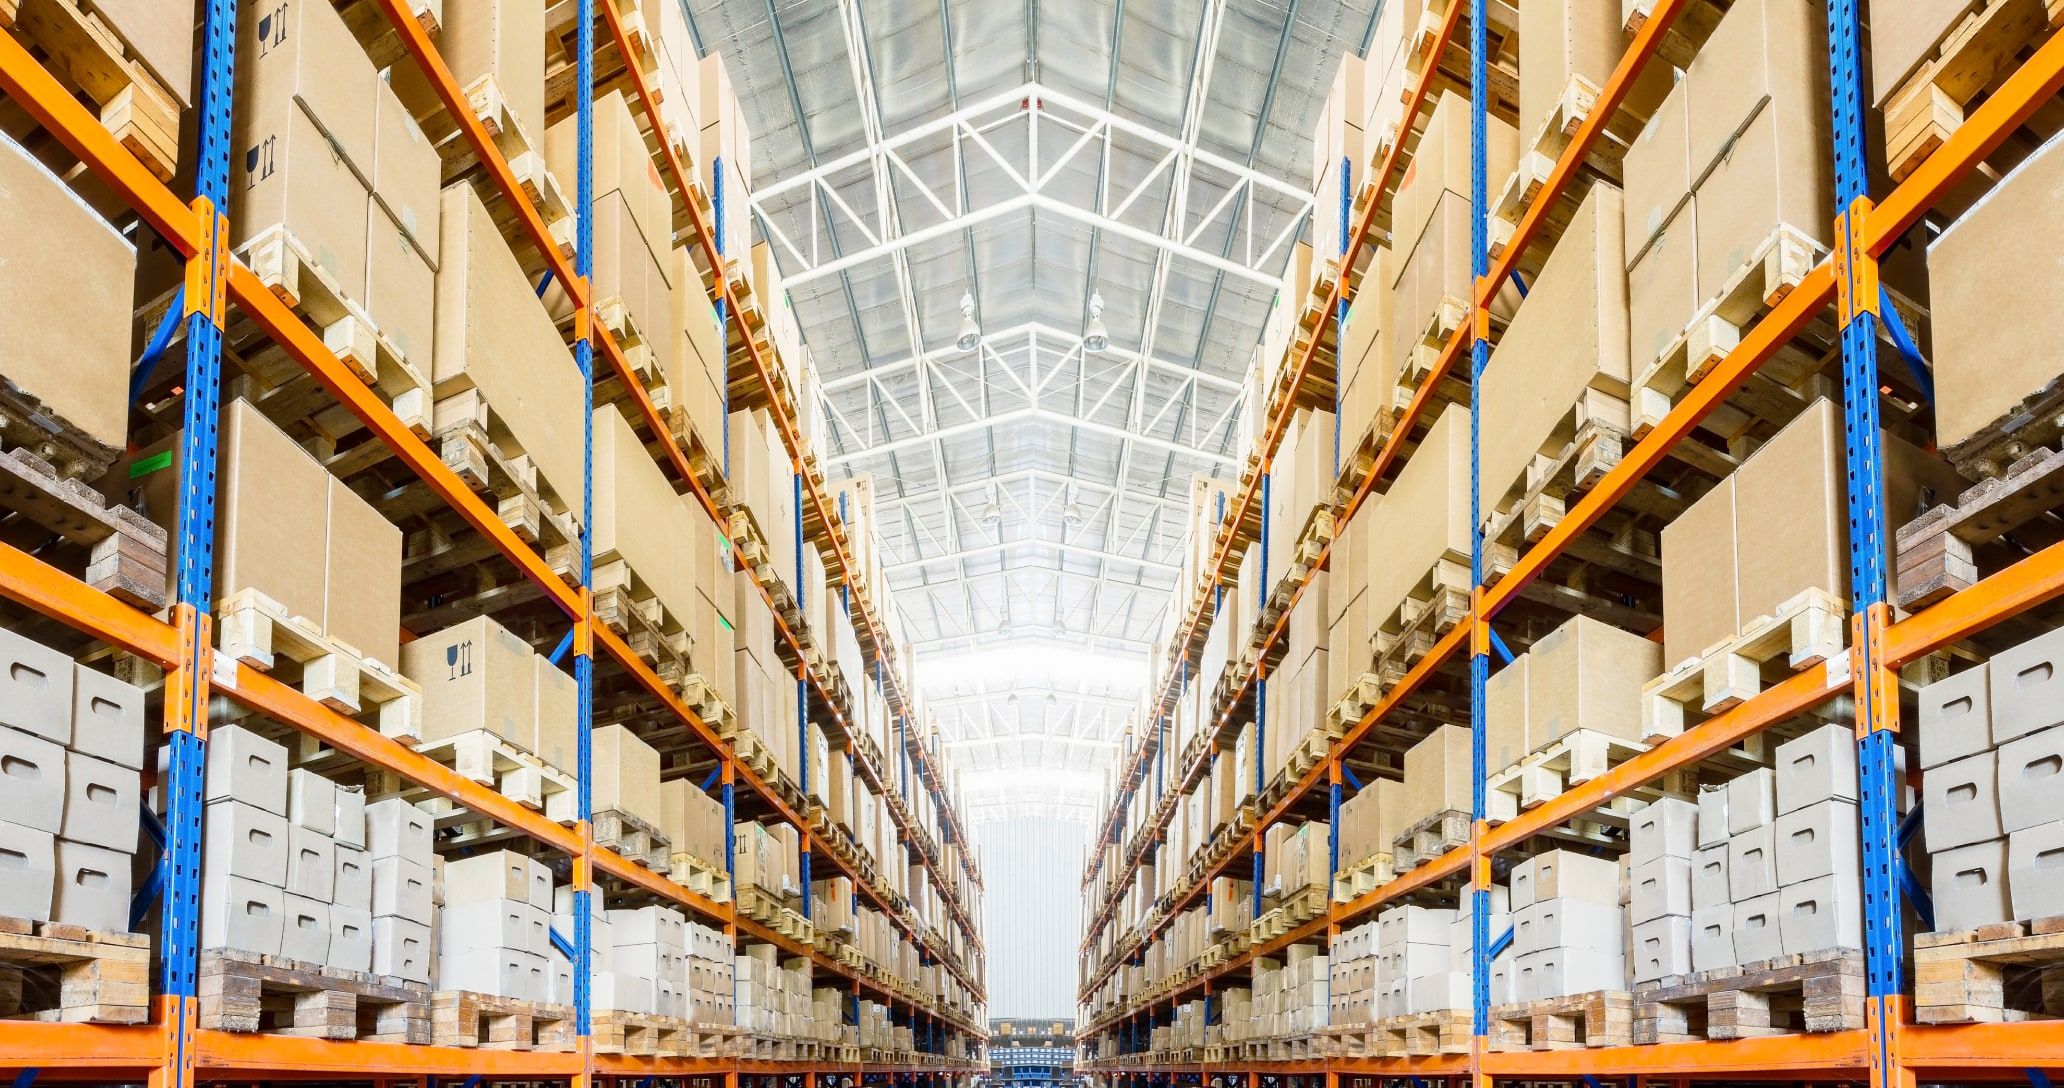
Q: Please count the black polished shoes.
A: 0